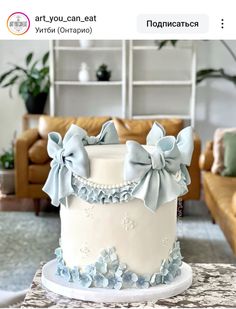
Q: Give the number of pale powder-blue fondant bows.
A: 4